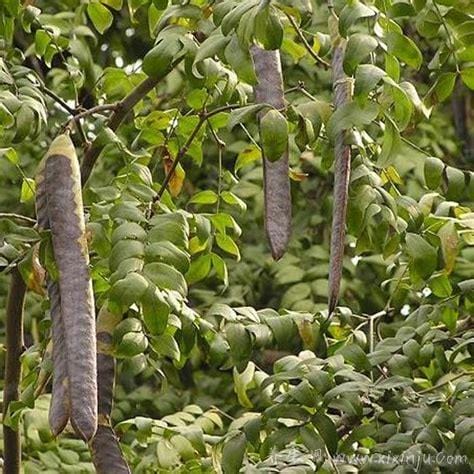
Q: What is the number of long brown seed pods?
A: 5